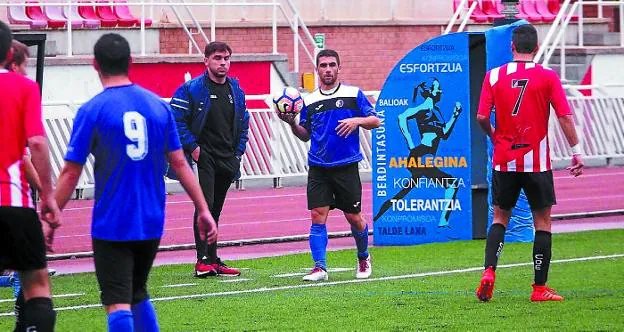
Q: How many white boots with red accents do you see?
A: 2